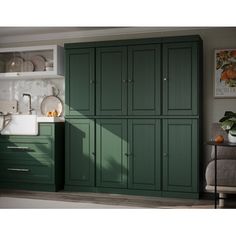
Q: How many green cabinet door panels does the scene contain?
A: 8